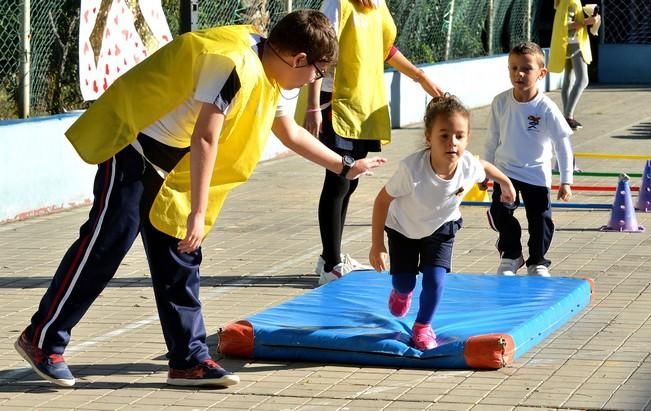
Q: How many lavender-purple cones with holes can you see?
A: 2